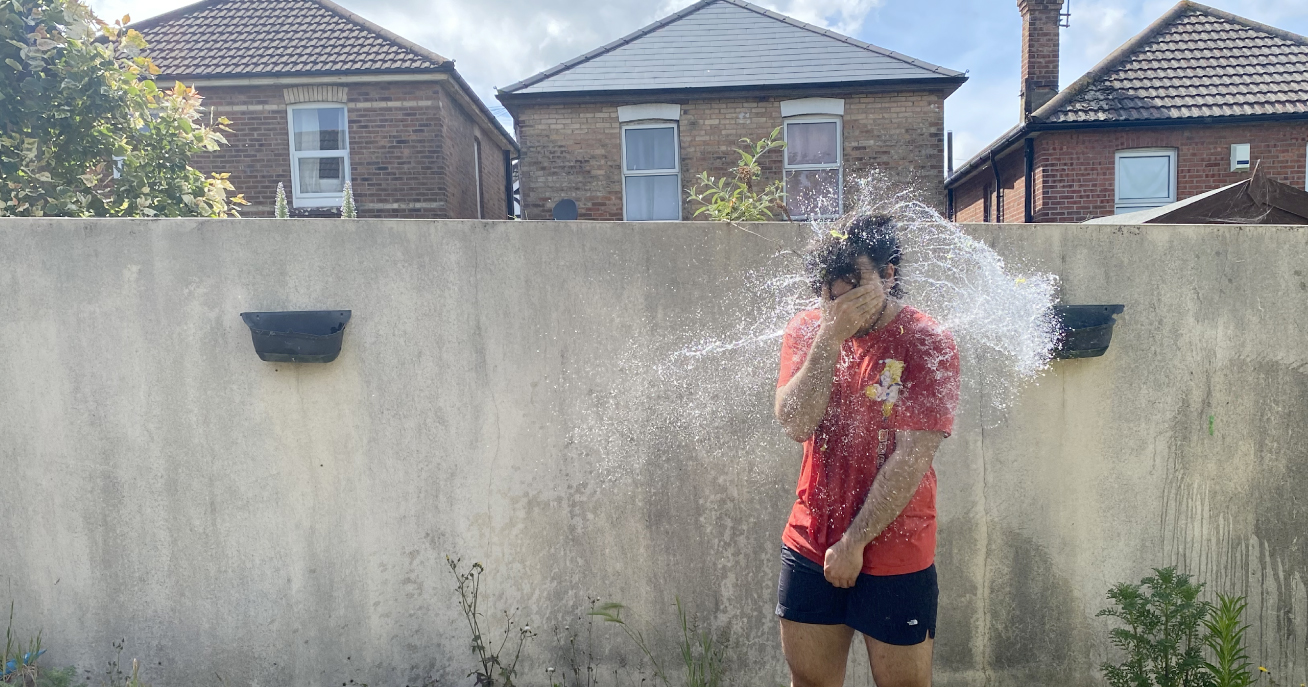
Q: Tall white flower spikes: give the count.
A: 2